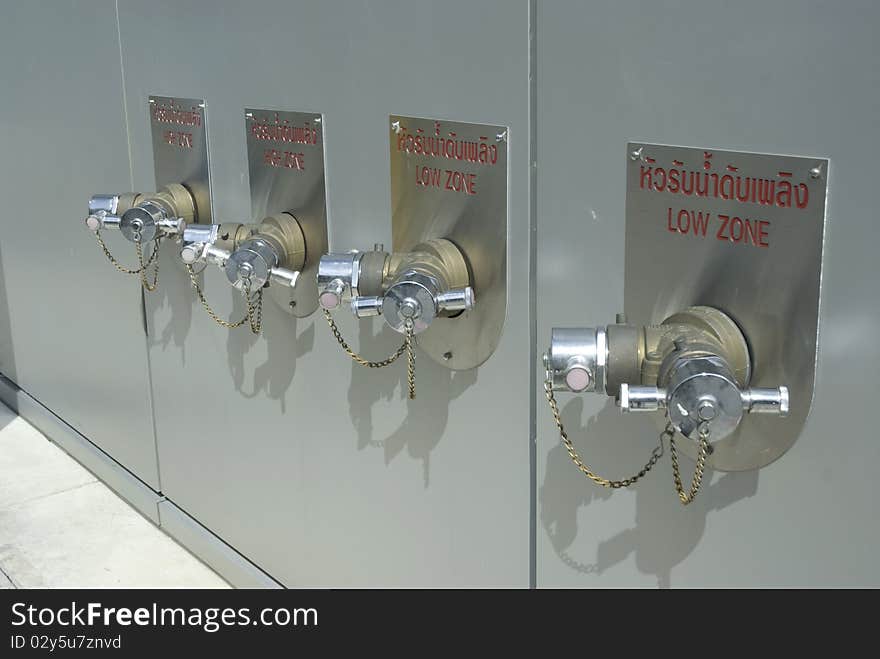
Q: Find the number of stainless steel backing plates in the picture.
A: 4